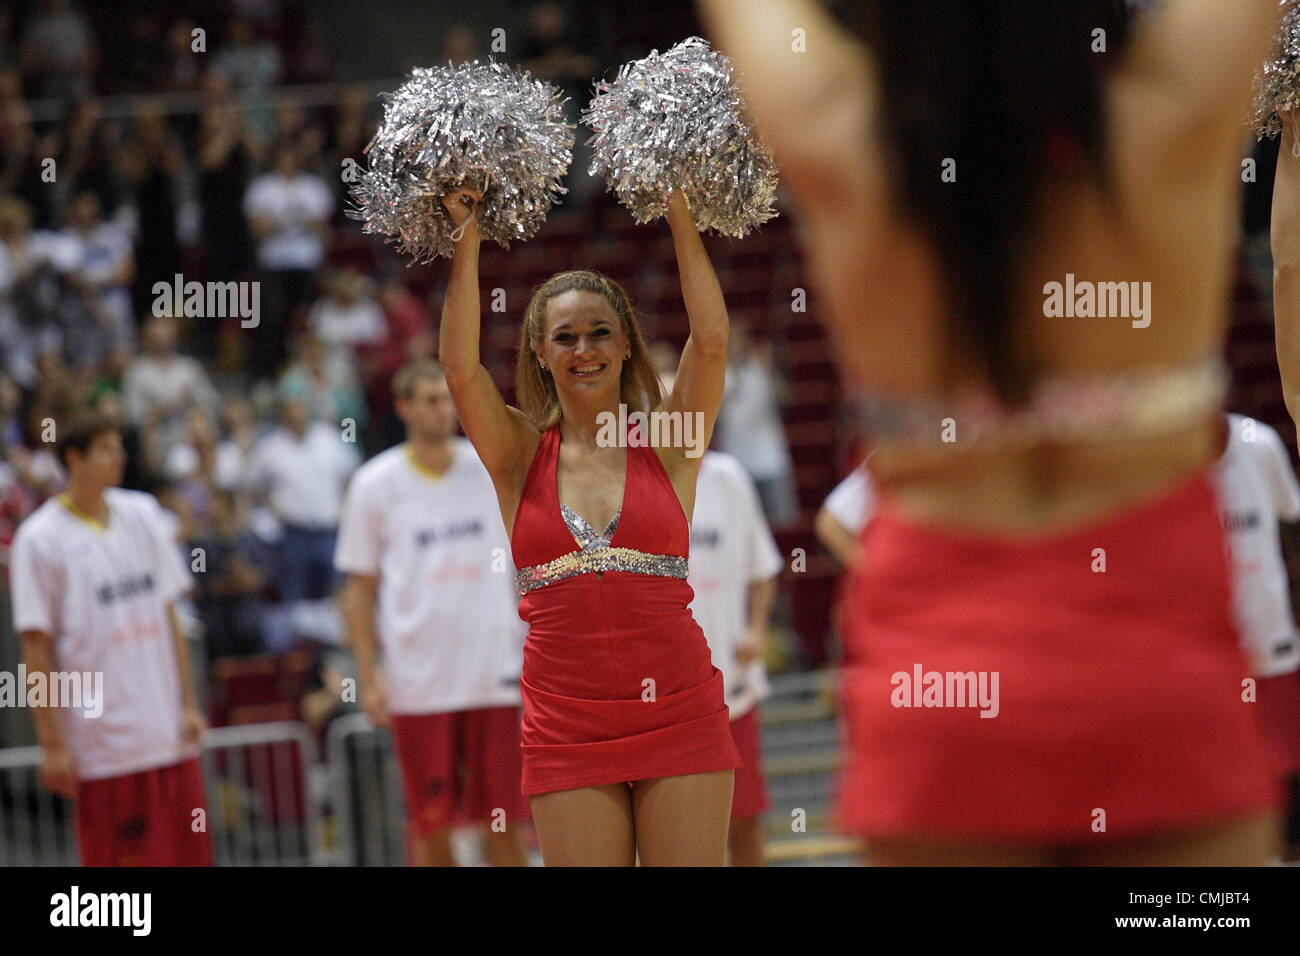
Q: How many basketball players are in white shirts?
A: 5